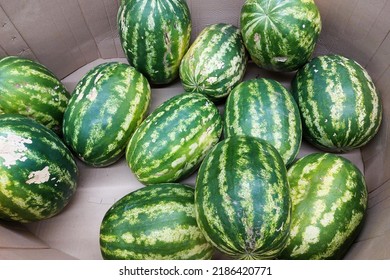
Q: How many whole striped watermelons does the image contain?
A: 12